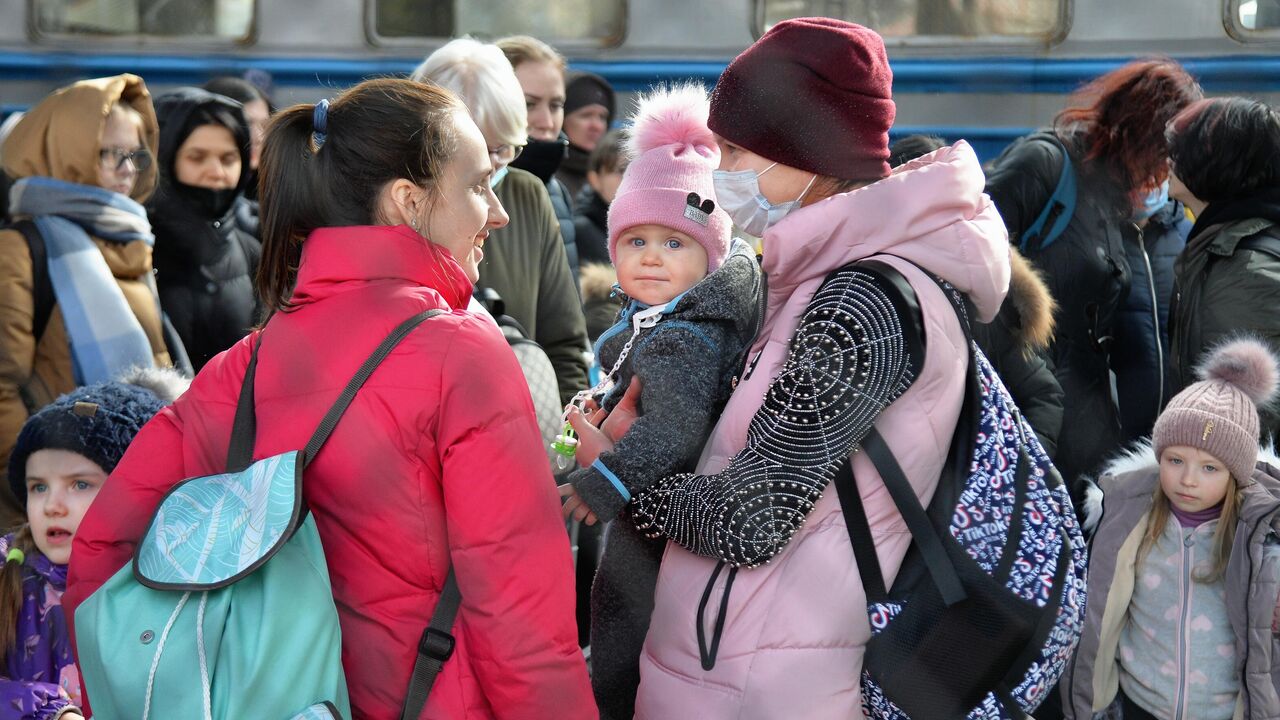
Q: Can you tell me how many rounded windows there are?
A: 4